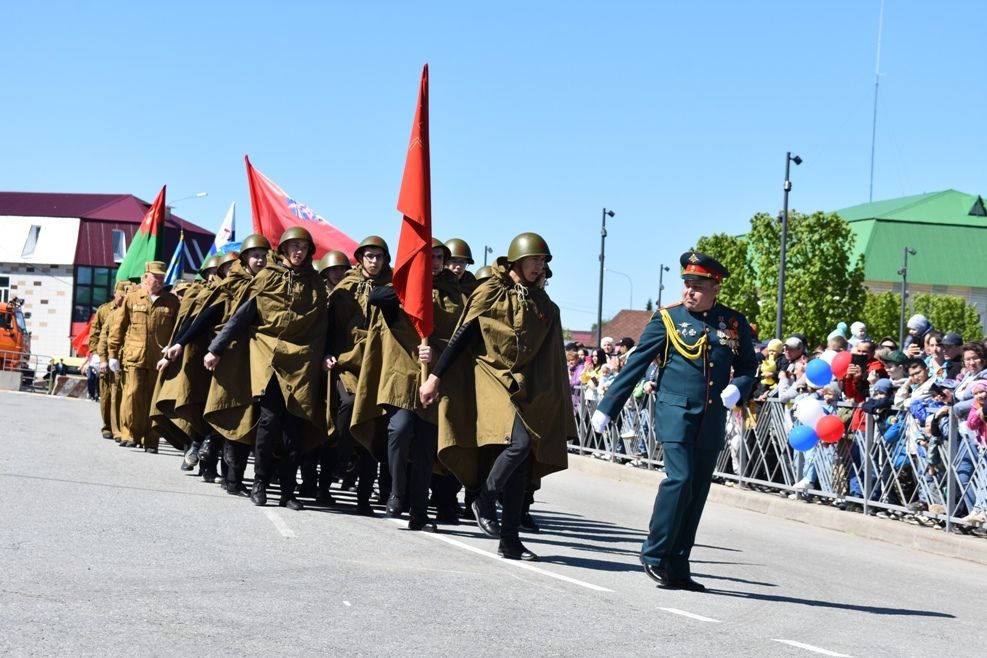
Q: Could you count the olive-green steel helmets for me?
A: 11